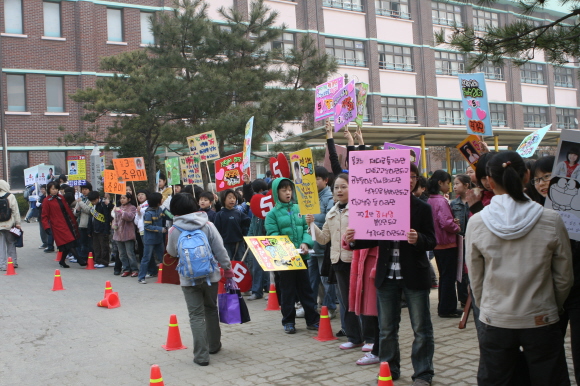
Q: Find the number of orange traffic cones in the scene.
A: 12